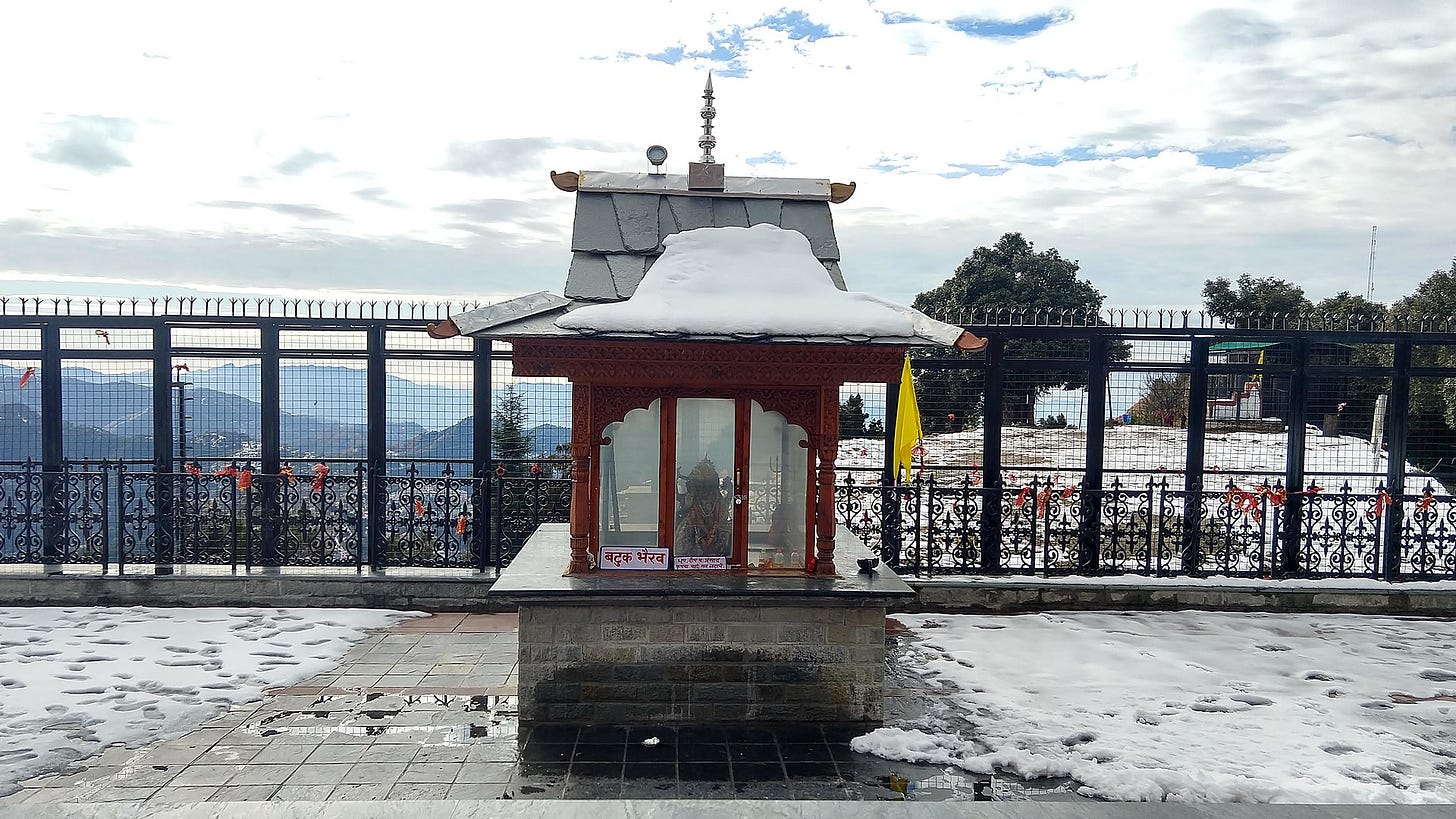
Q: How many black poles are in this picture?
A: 11